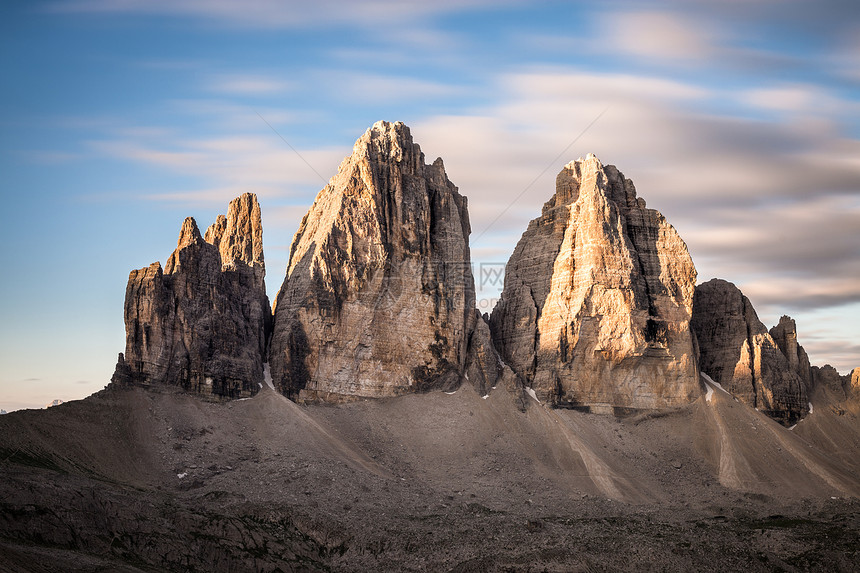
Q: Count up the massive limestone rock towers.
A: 3